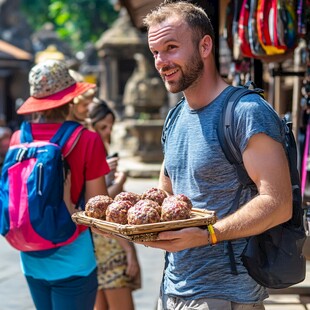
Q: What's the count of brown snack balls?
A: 8